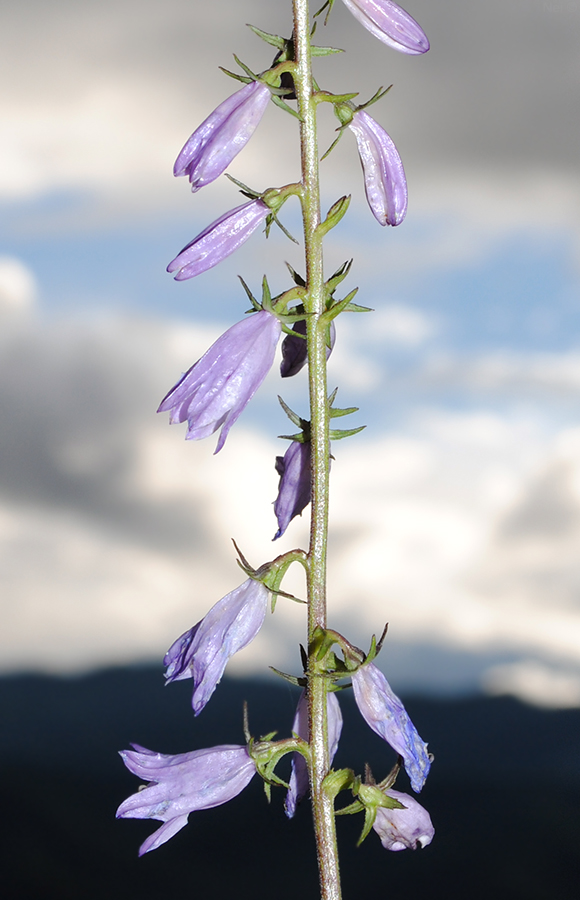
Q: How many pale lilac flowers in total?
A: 12